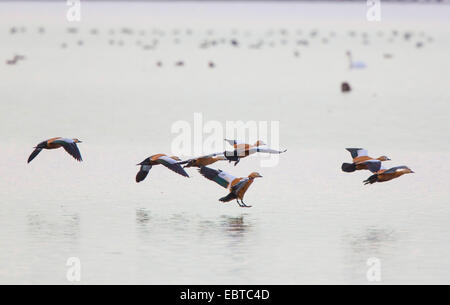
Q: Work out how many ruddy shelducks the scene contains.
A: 7